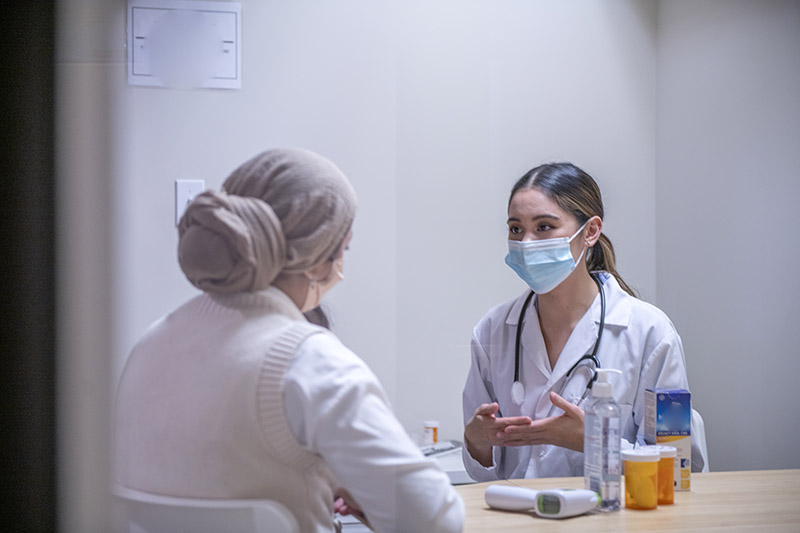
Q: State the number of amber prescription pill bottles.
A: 3